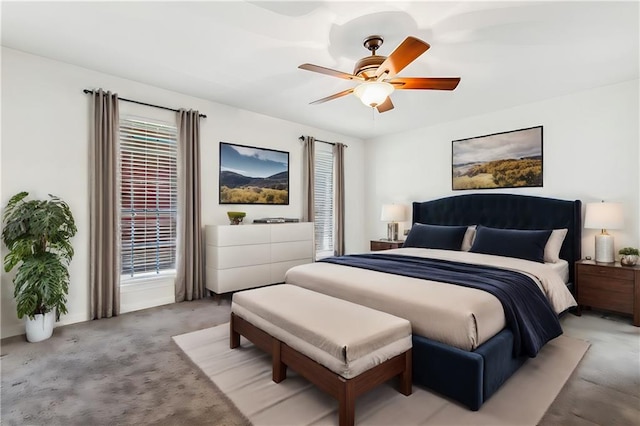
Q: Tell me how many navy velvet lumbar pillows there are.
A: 2